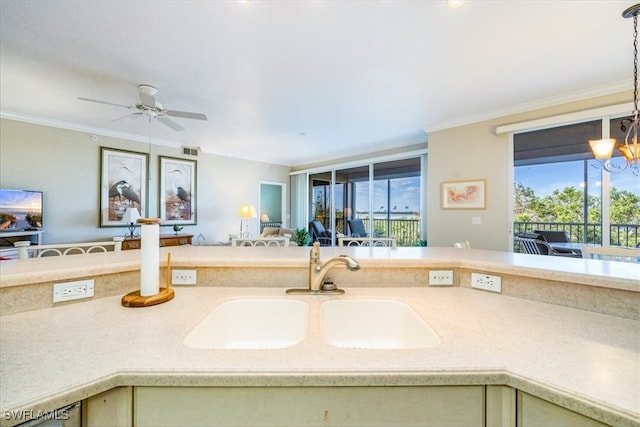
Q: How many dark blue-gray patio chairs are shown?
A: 2